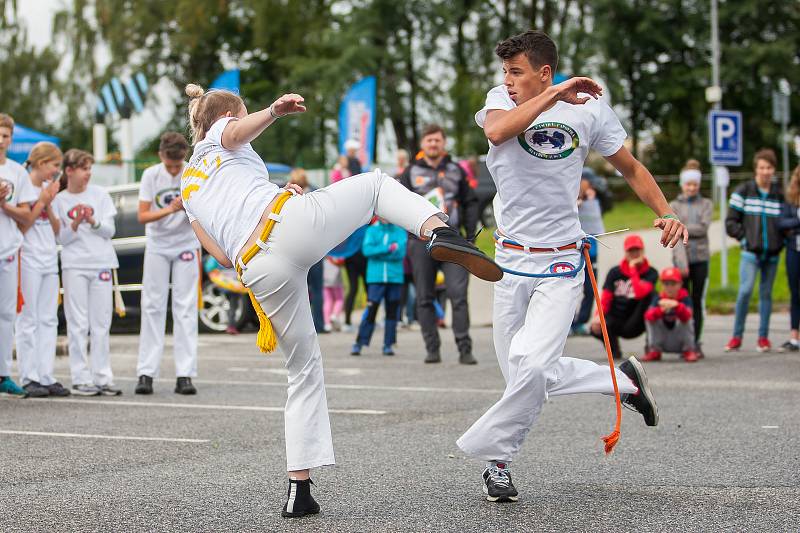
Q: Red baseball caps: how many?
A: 2